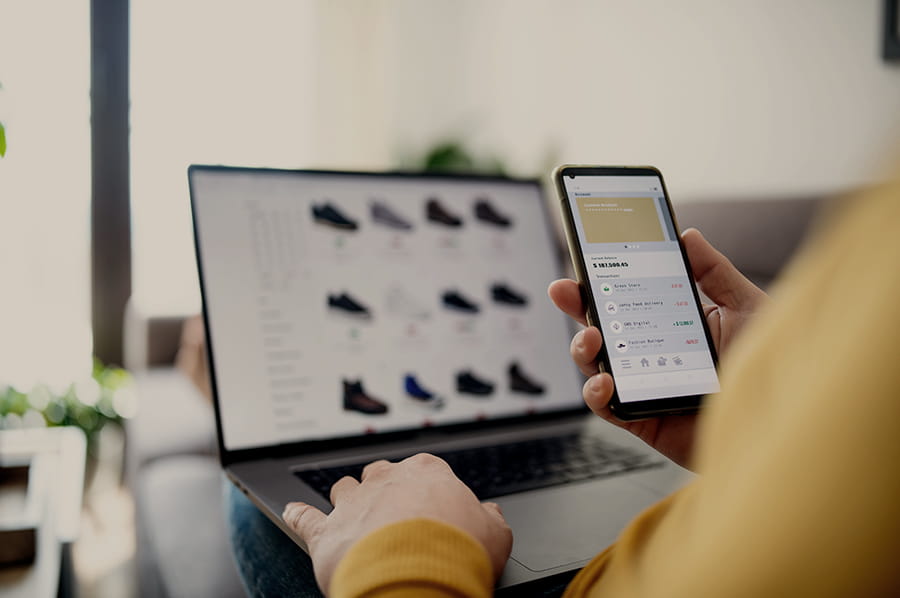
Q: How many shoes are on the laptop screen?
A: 12